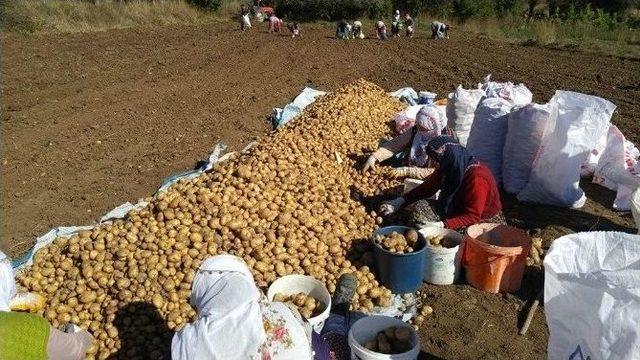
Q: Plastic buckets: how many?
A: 5